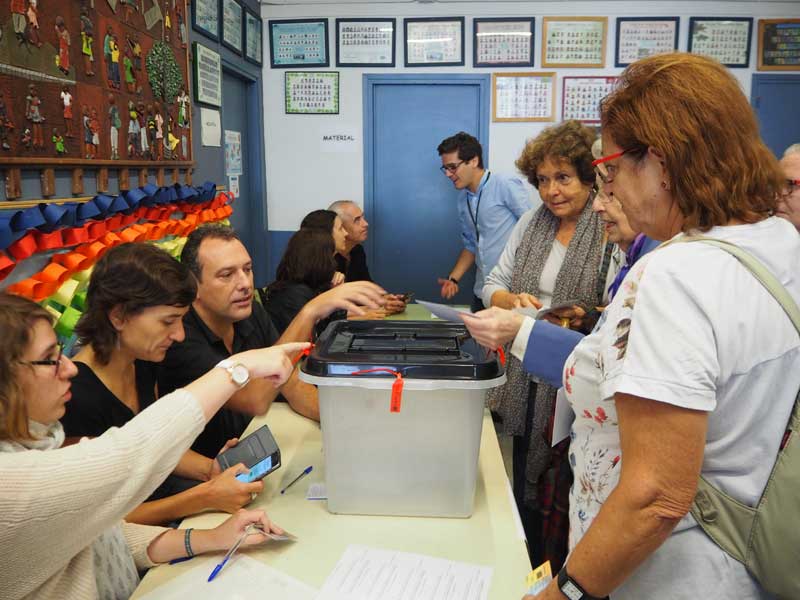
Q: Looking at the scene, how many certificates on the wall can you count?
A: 15